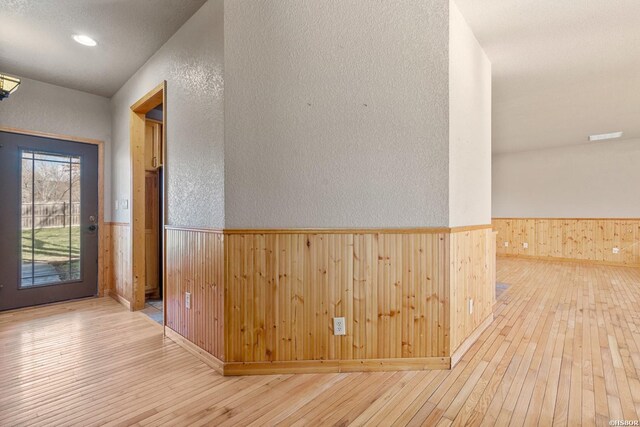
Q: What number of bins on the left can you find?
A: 0